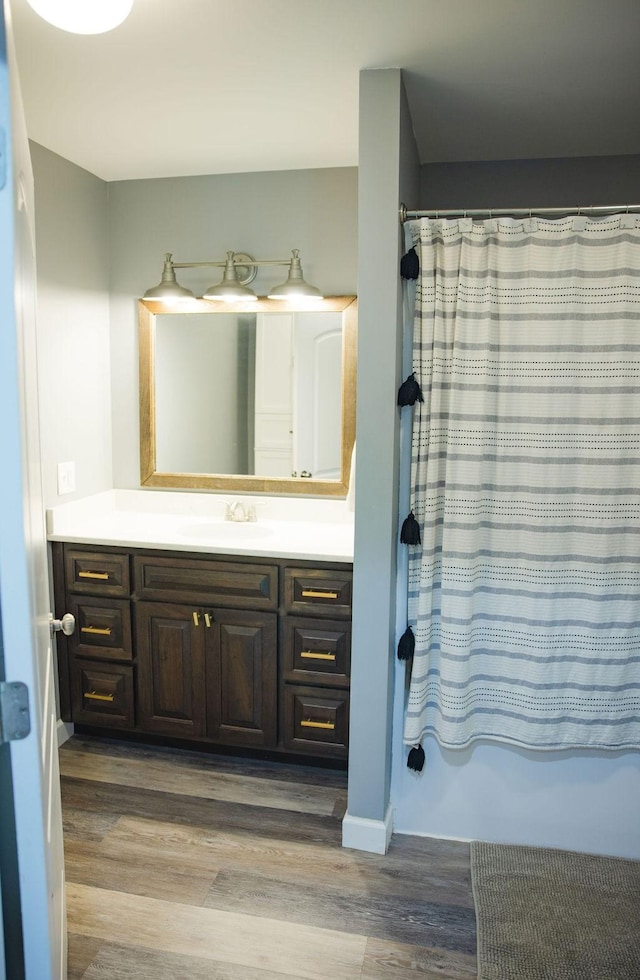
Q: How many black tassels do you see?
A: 5